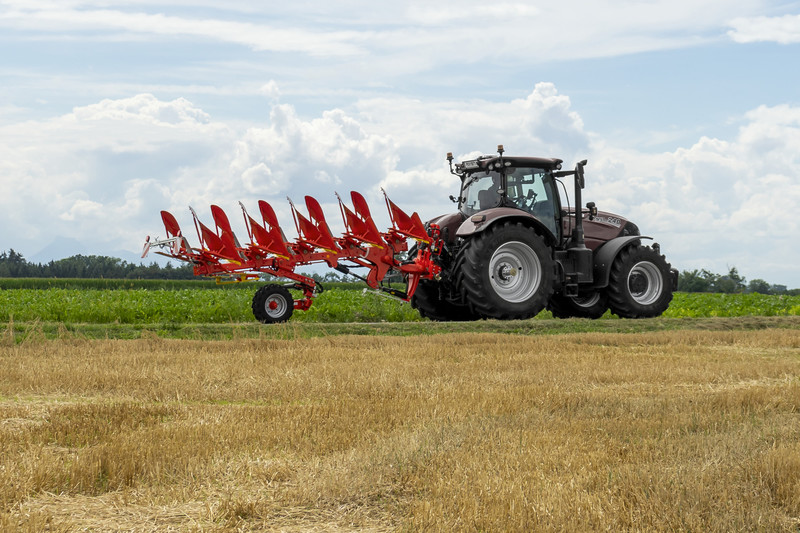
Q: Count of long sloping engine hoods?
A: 1